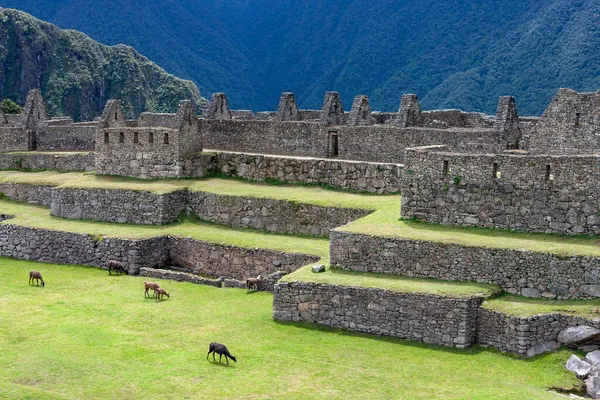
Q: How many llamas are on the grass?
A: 6